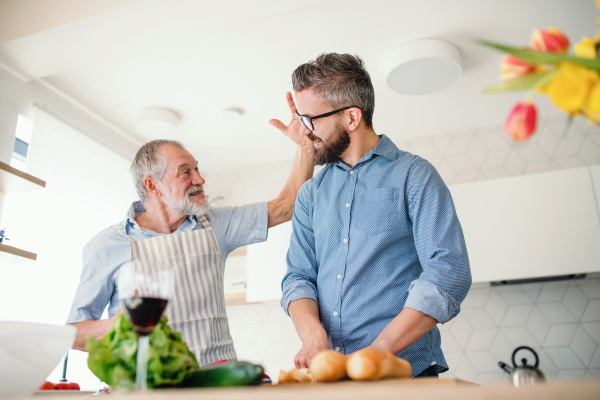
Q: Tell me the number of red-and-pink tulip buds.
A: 3